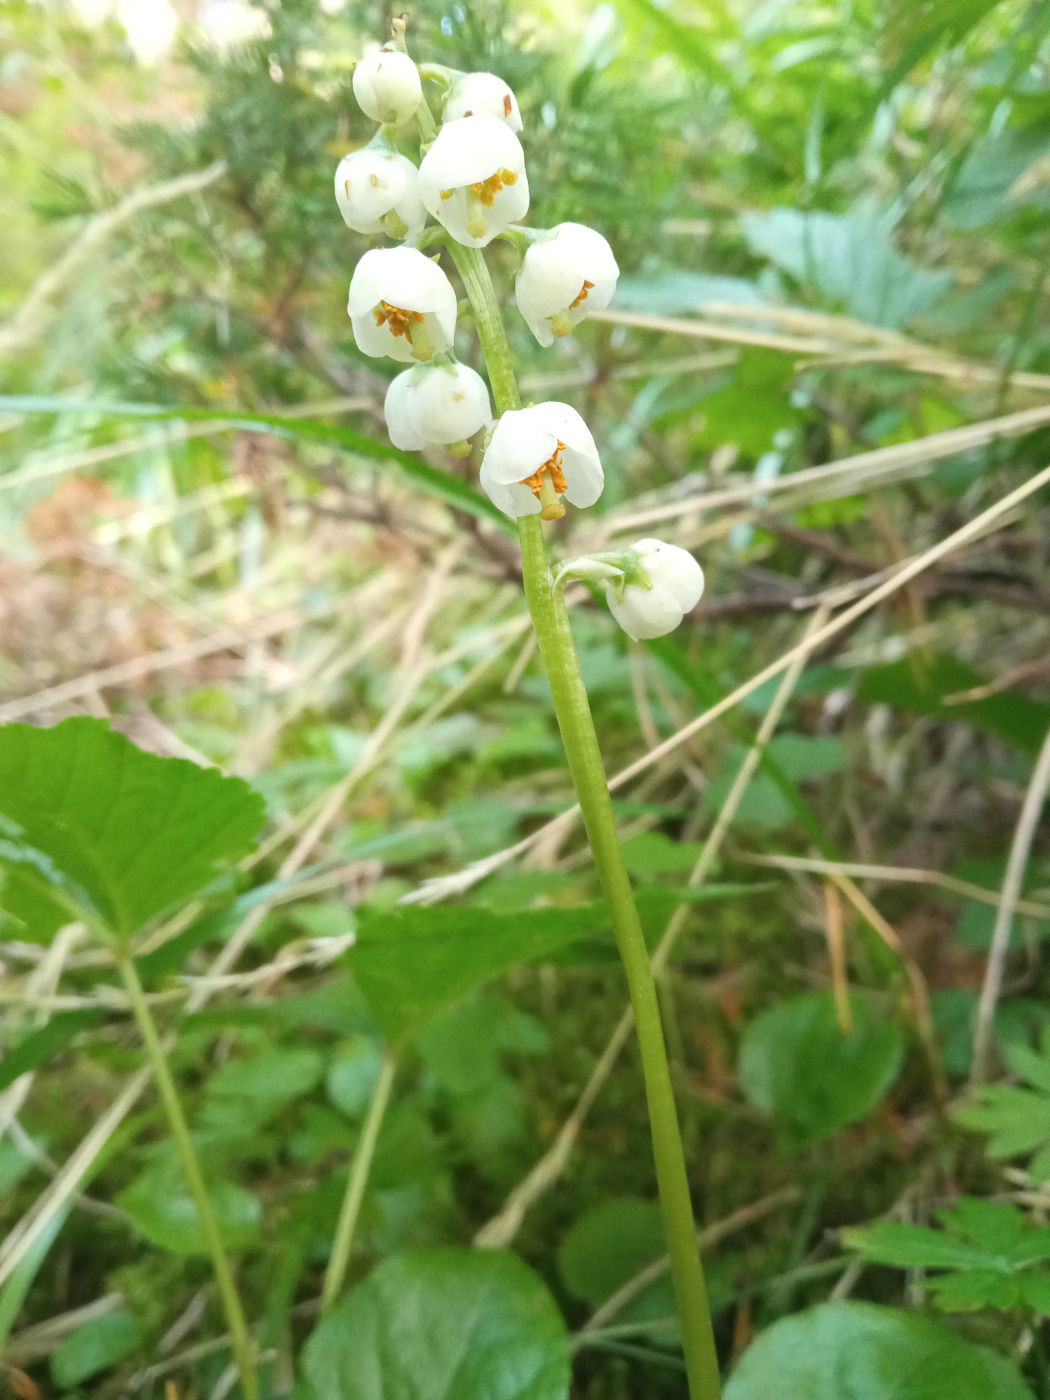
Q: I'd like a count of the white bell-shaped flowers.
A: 9